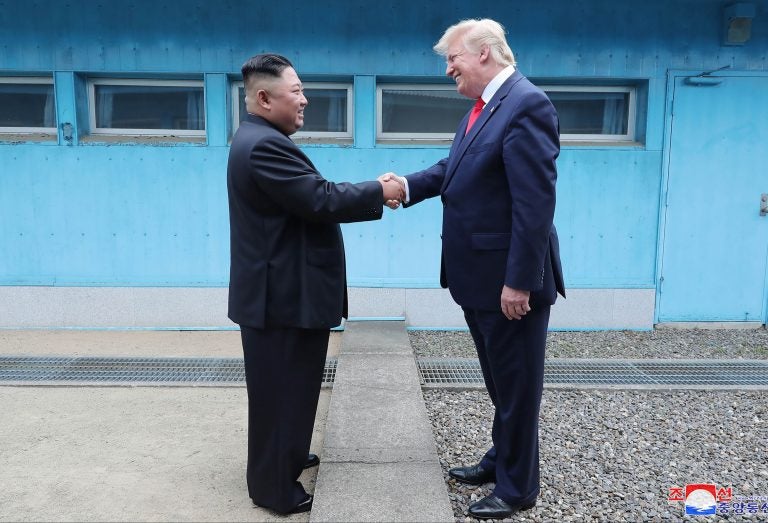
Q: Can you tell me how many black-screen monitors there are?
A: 0